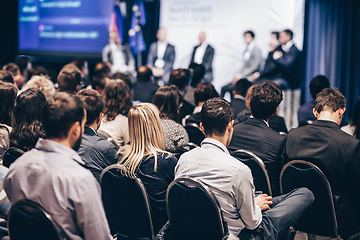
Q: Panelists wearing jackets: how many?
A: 6